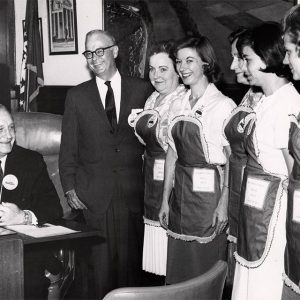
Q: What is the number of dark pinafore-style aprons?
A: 5